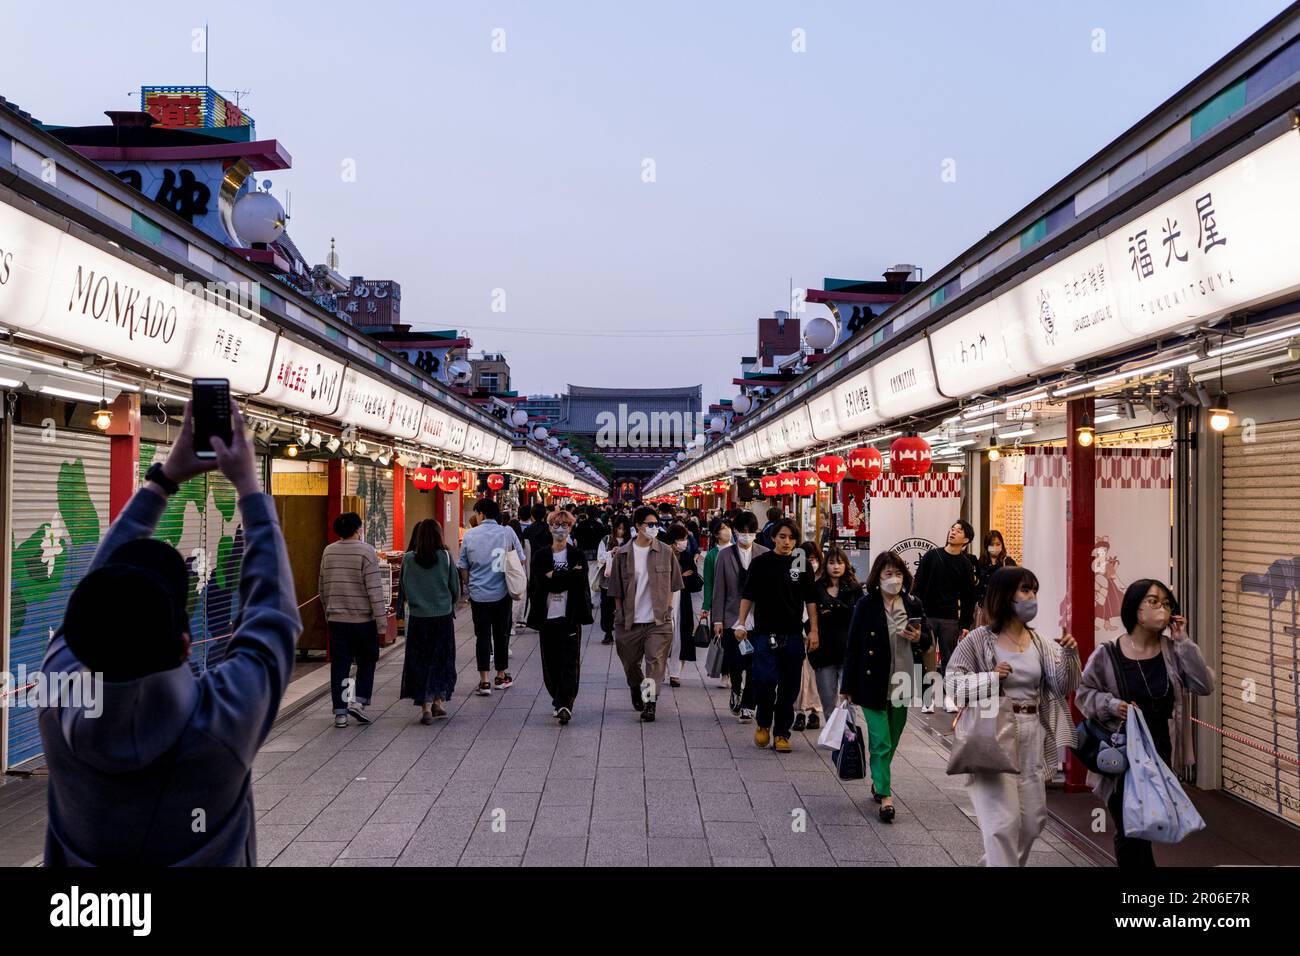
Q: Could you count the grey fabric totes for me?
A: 1